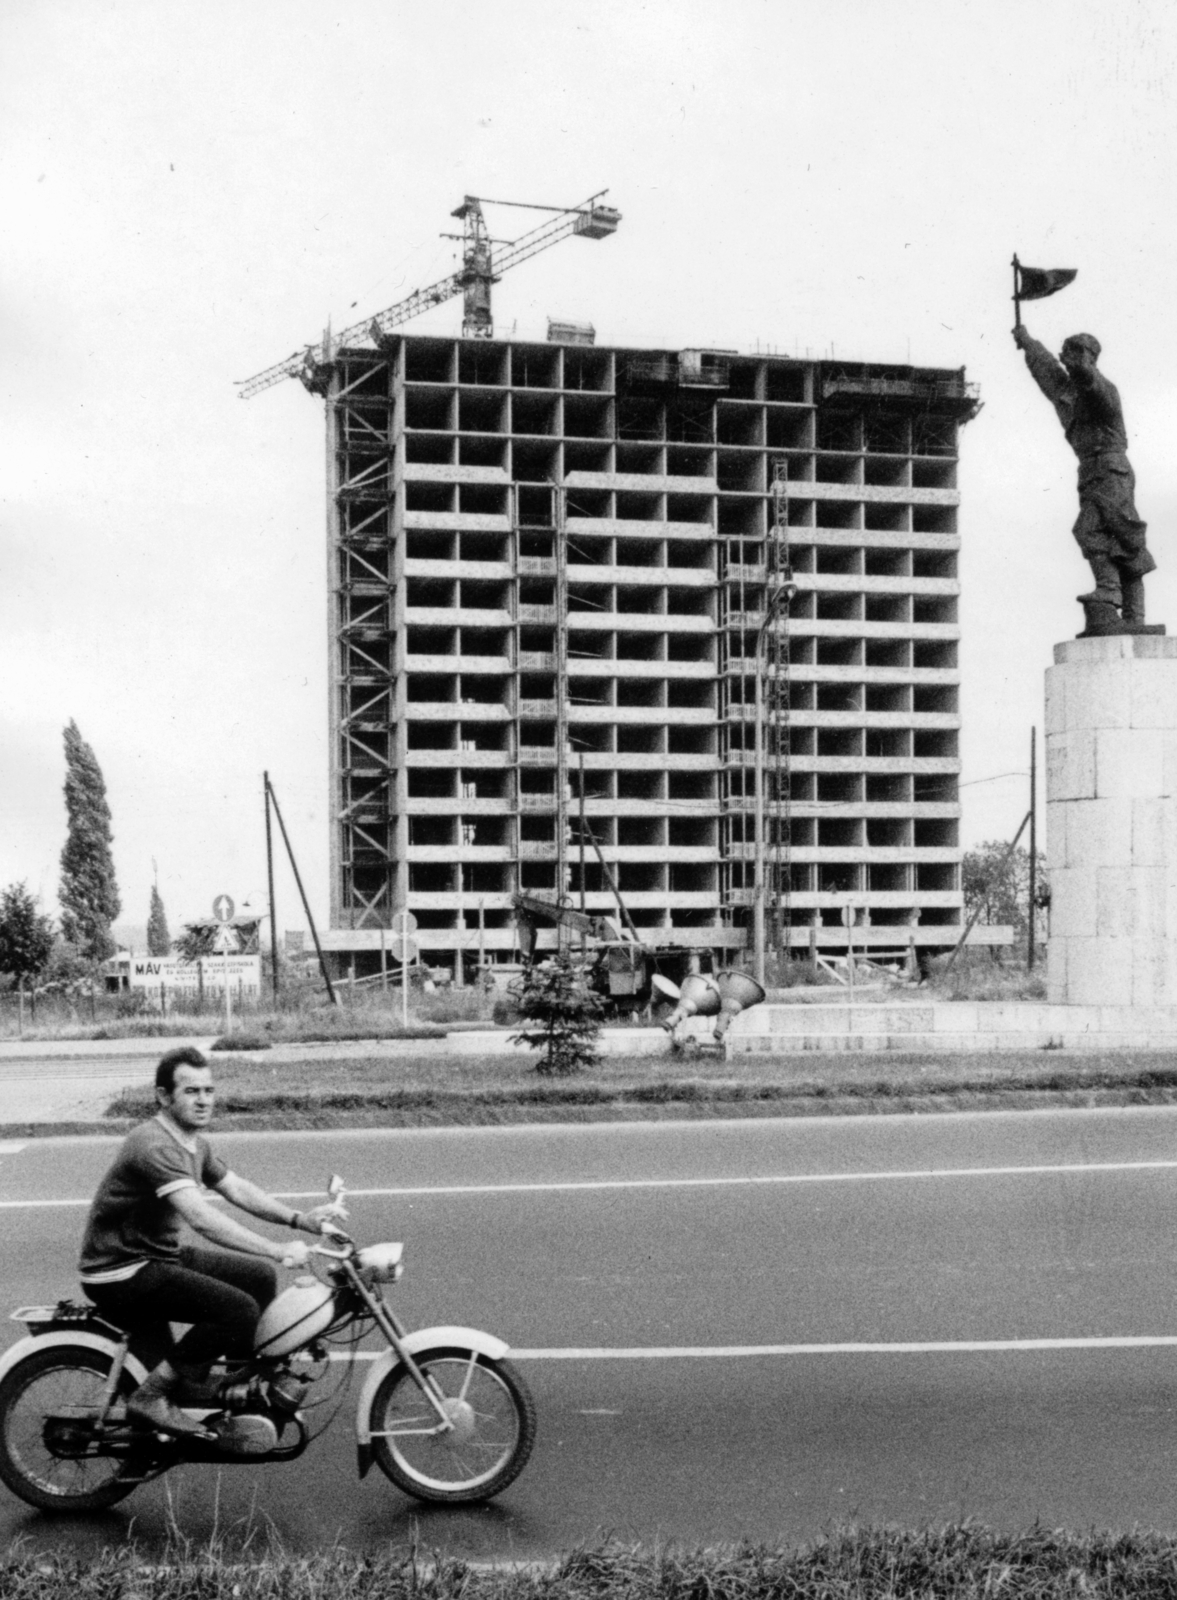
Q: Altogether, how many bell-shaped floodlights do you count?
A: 3